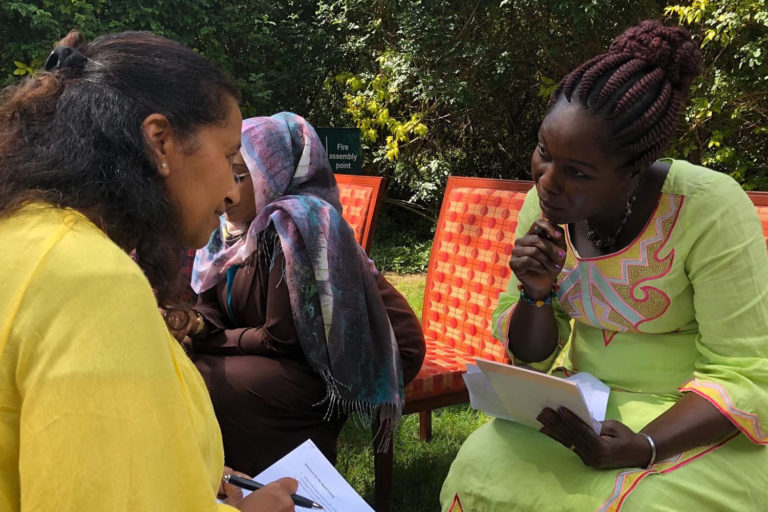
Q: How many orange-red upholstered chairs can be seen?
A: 3